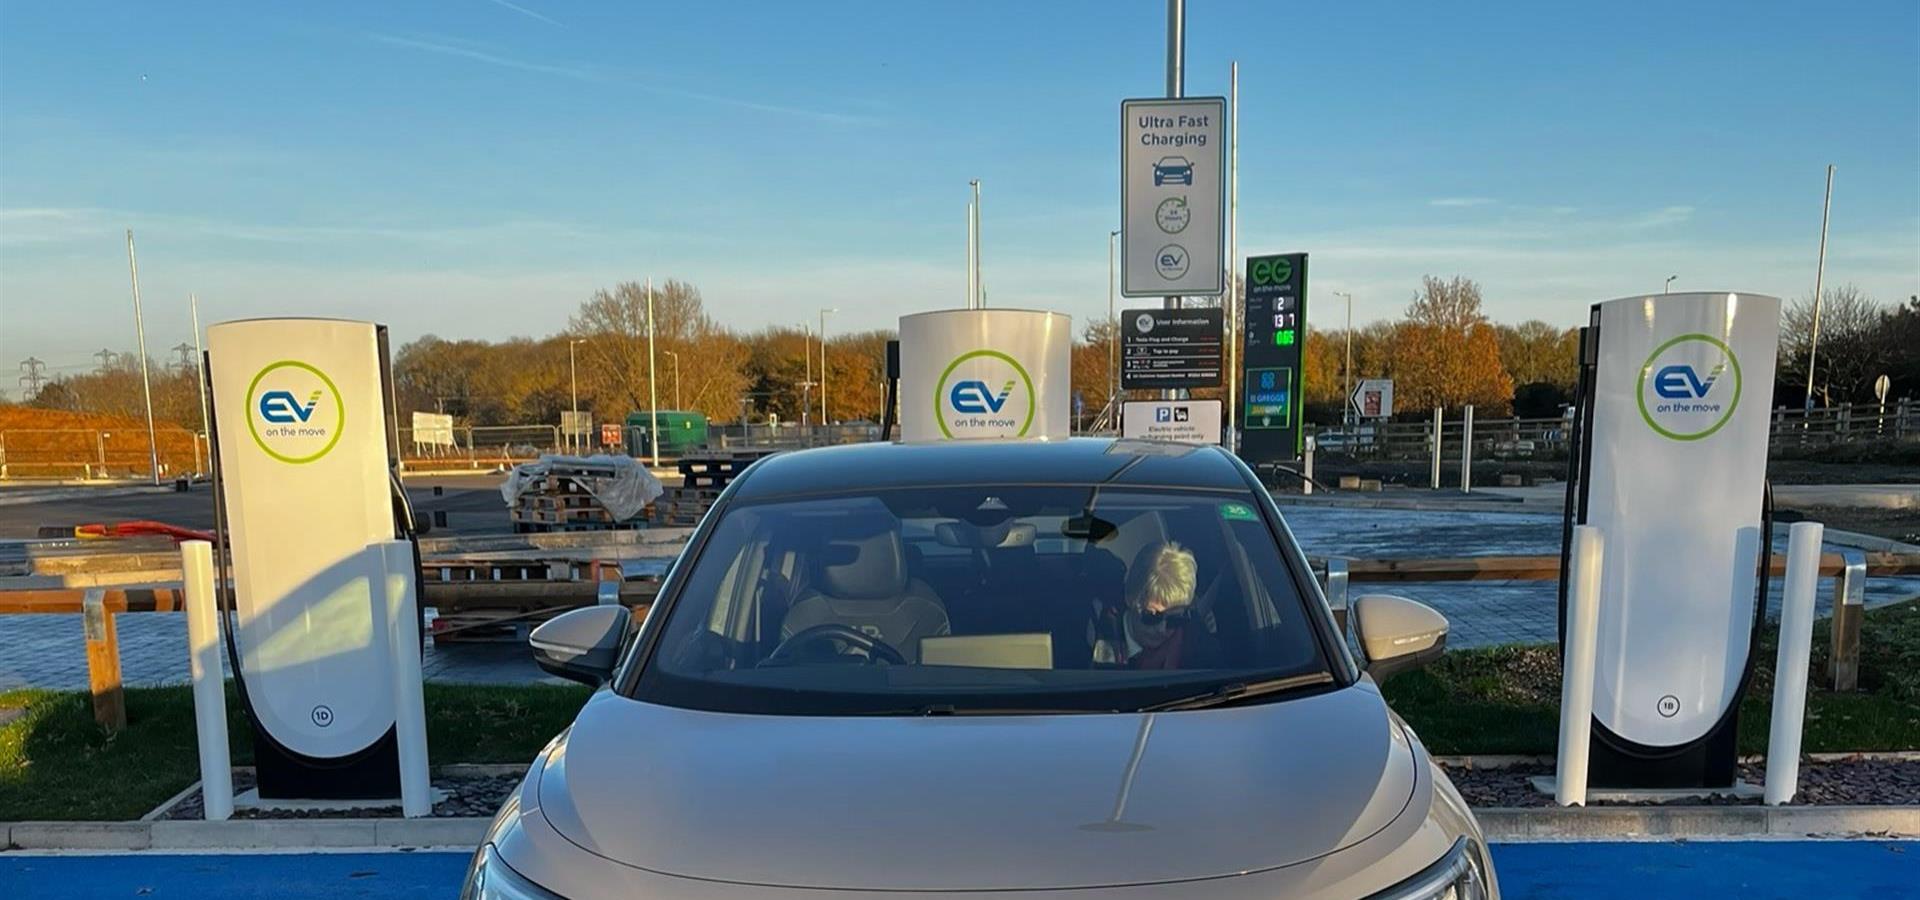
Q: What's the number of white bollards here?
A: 4